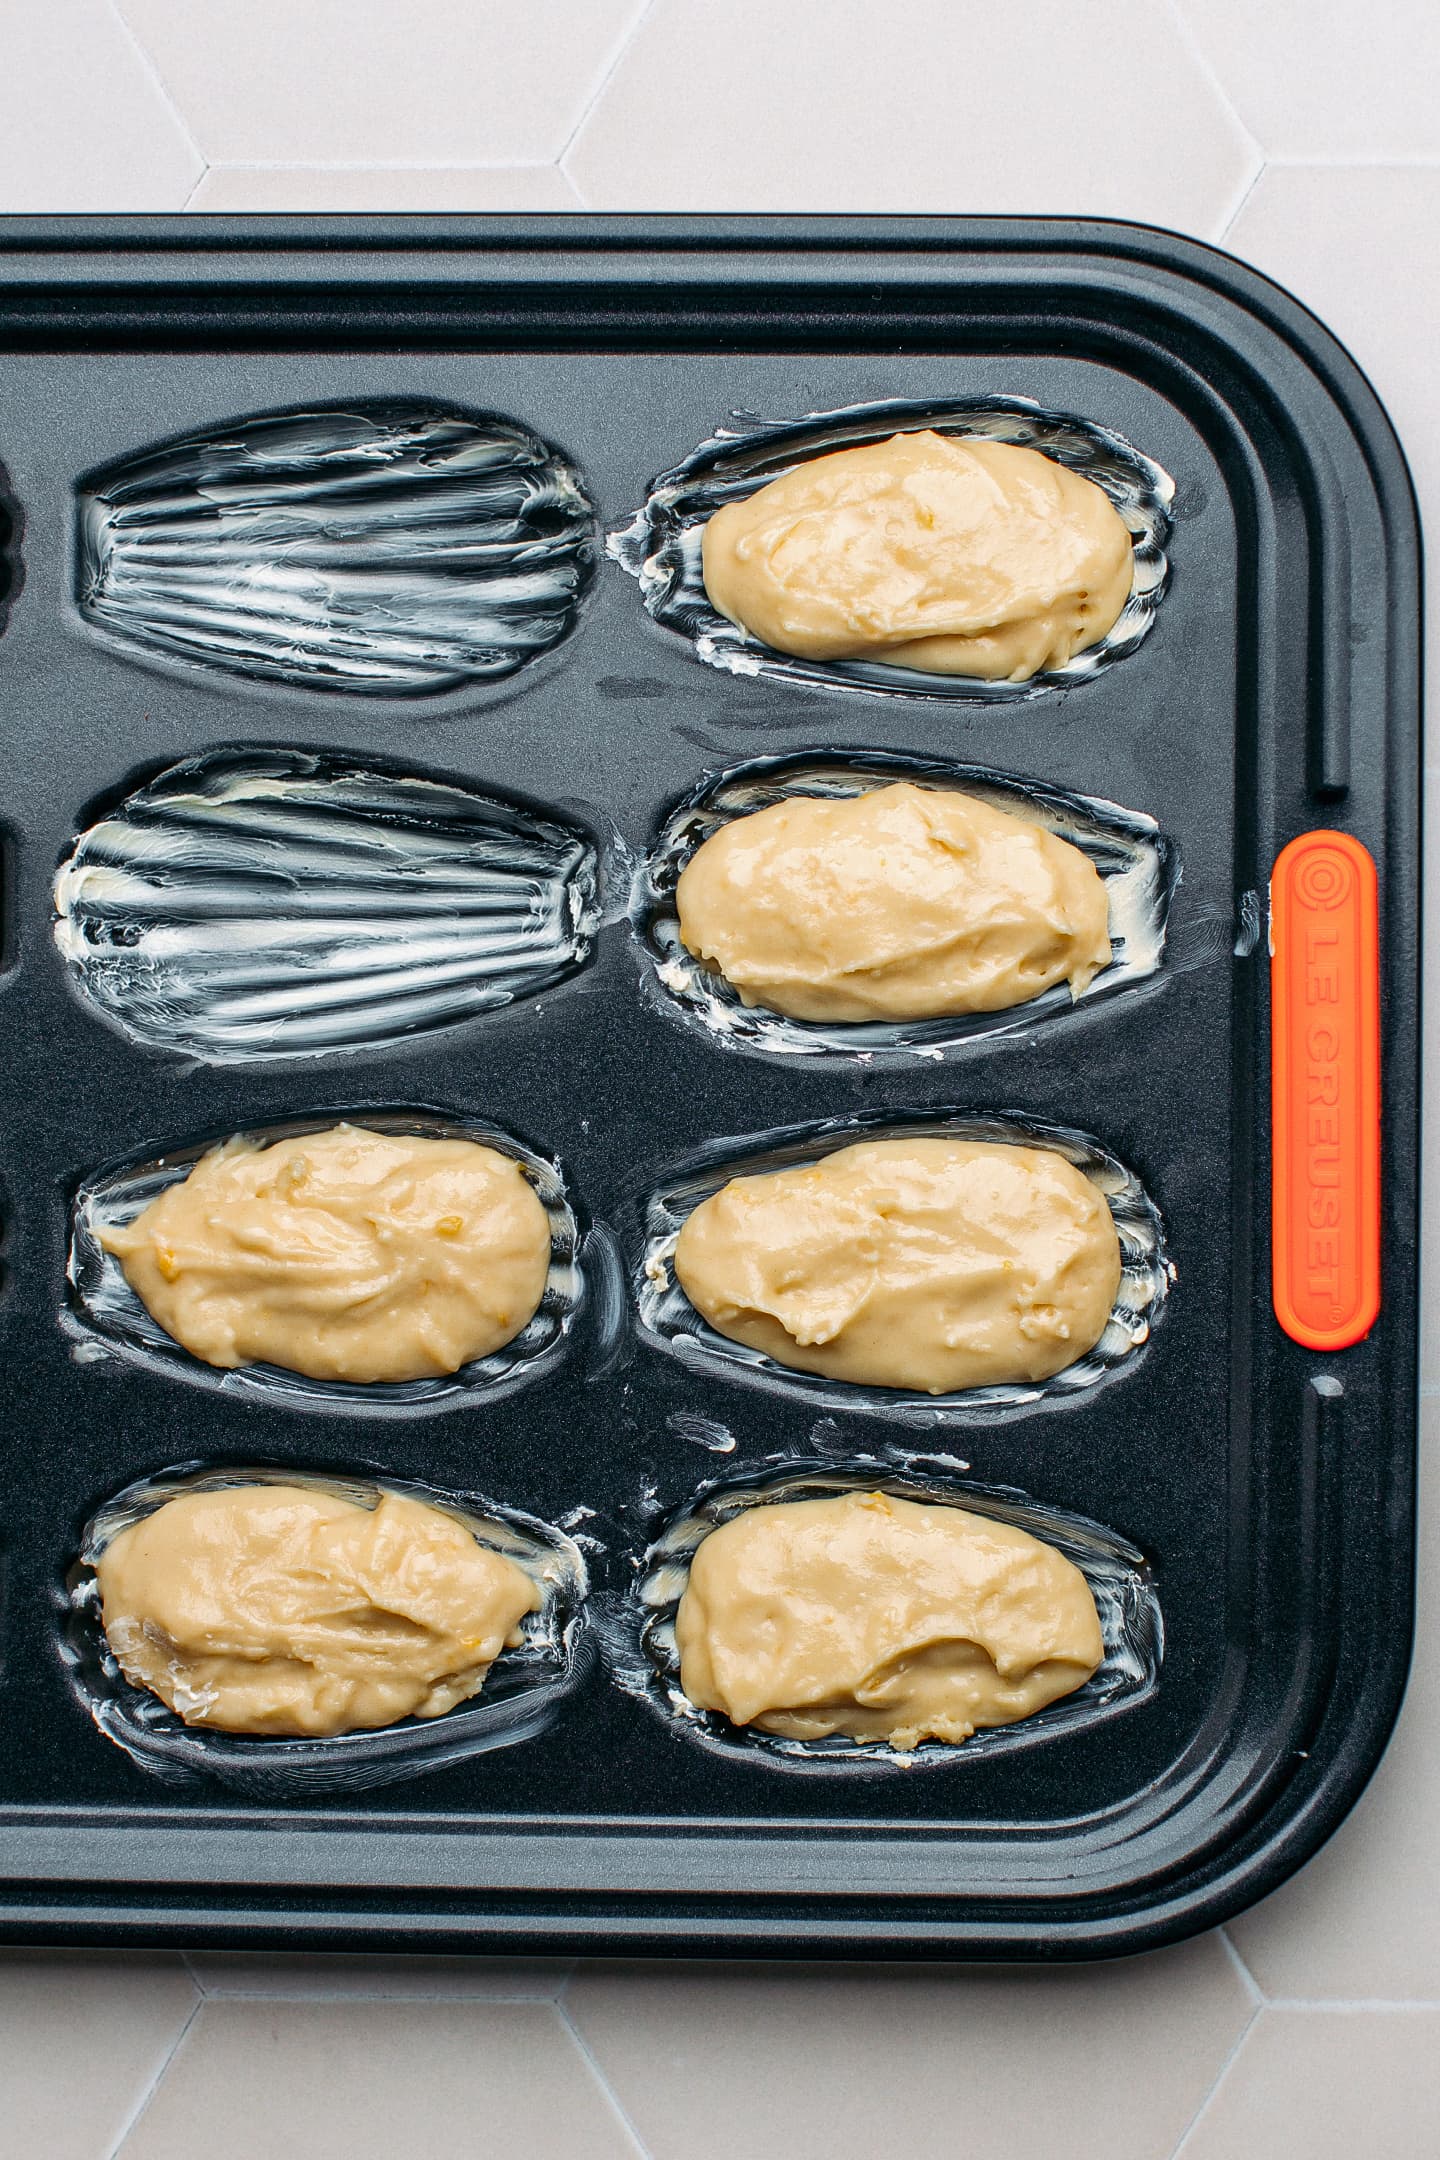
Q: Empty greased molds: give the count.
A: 2